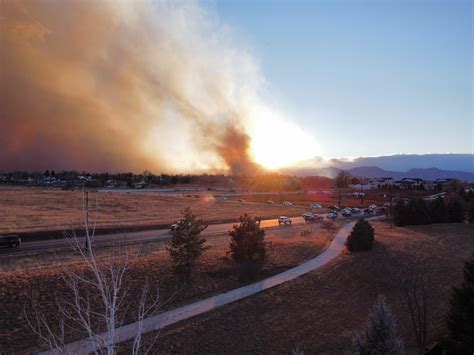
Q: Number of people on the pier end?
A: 0